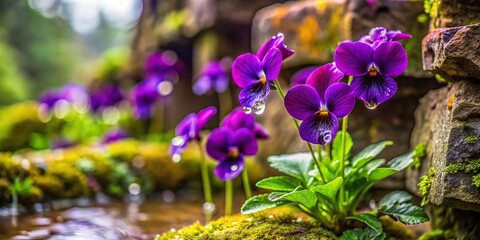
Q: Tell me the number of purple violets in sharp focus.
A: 3